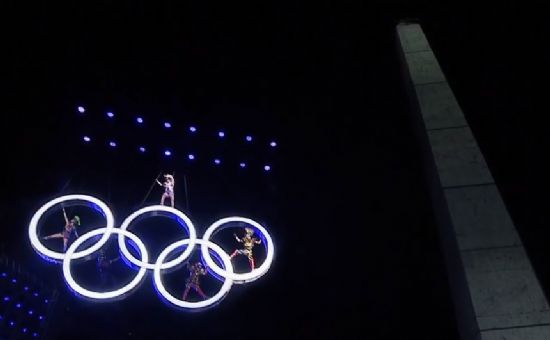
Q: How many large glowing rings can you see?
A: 5